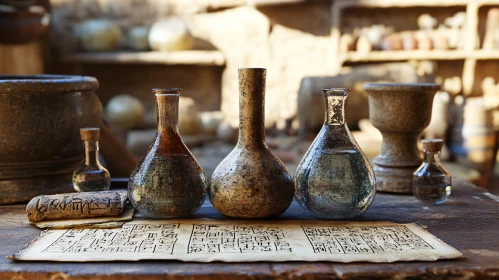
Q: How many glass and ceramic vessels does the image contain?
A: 7